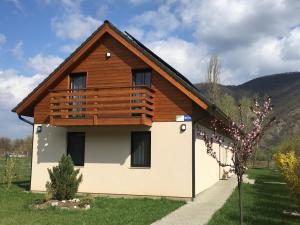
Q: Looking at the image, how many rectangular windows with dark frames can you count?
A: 4